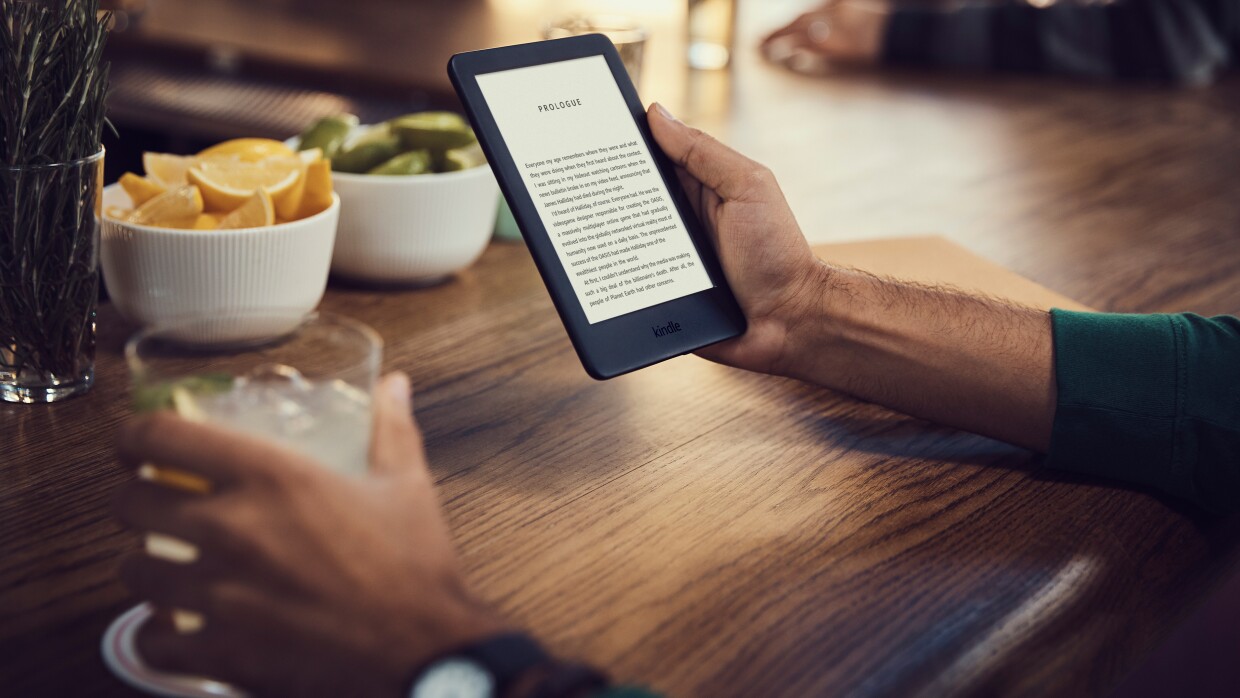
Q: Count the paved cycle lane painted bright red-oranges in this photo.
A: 0